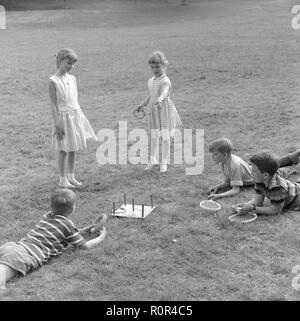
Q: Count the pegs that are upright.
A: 5